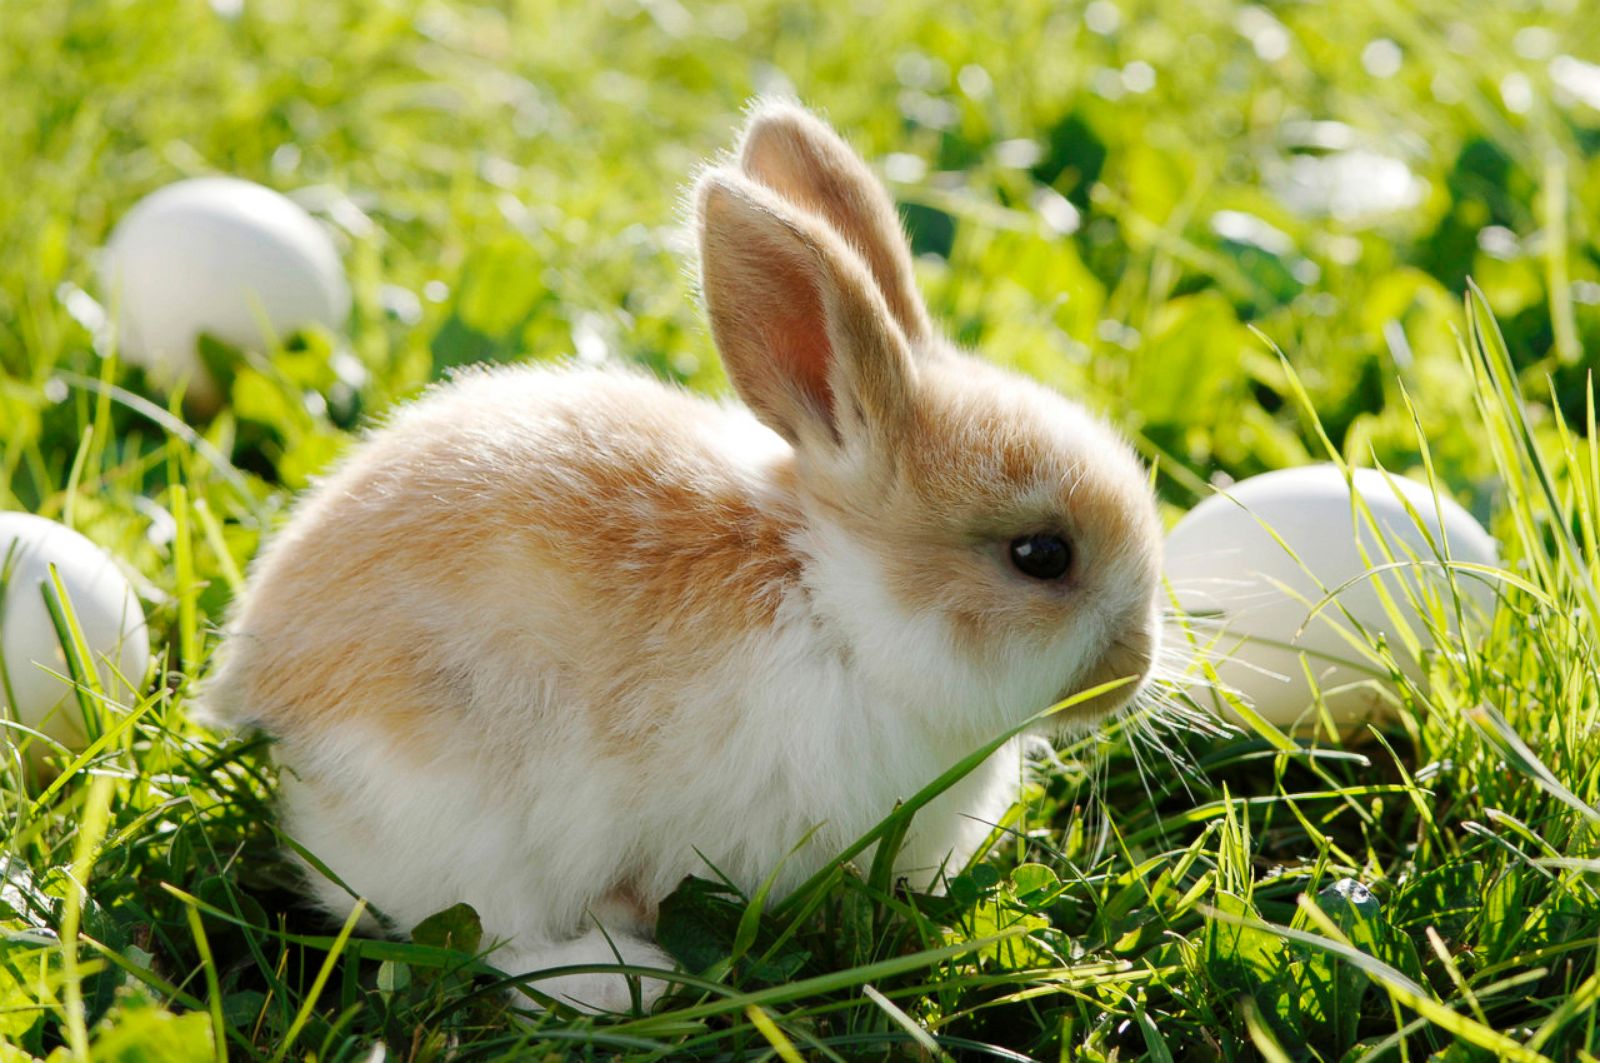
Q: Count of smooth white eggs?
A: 3